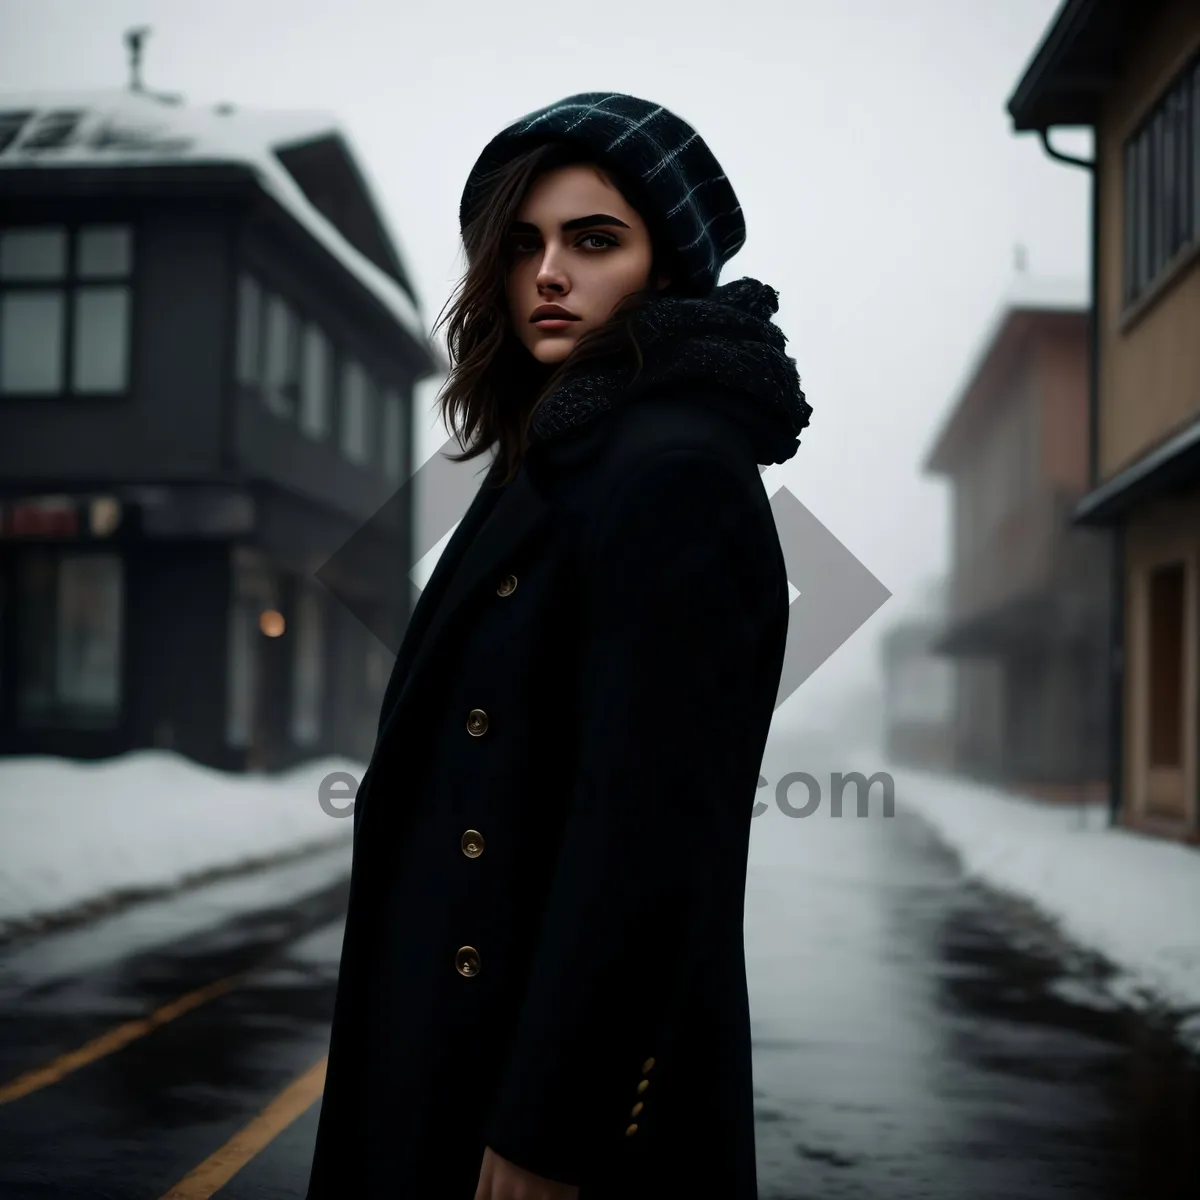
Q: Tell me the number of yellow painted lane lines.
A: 2